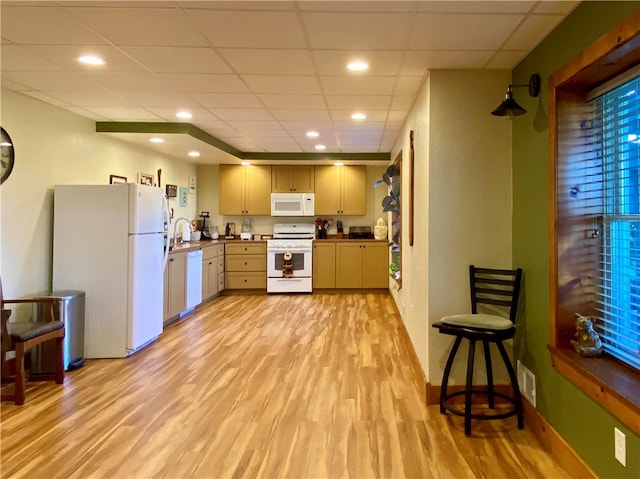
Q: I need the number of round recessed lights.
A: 10